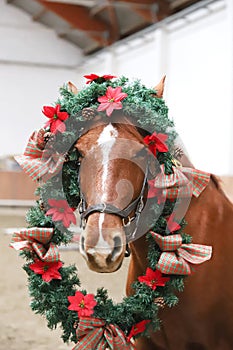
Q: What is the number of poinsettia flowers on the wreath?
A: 11